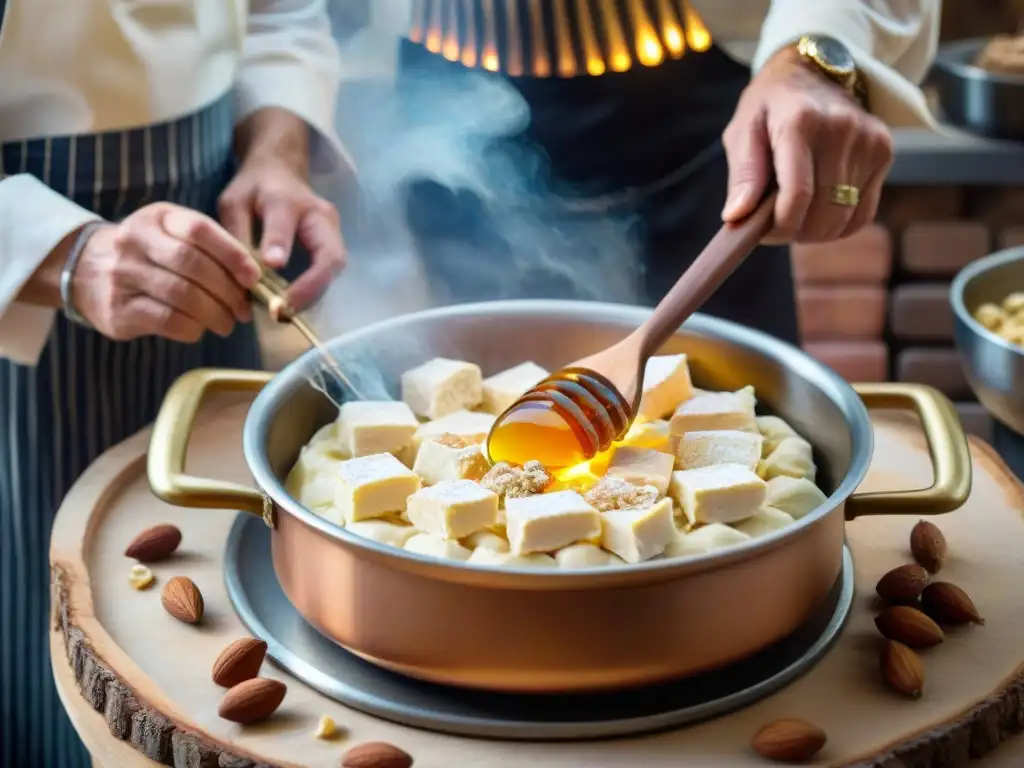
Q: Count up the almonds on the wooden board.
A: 11